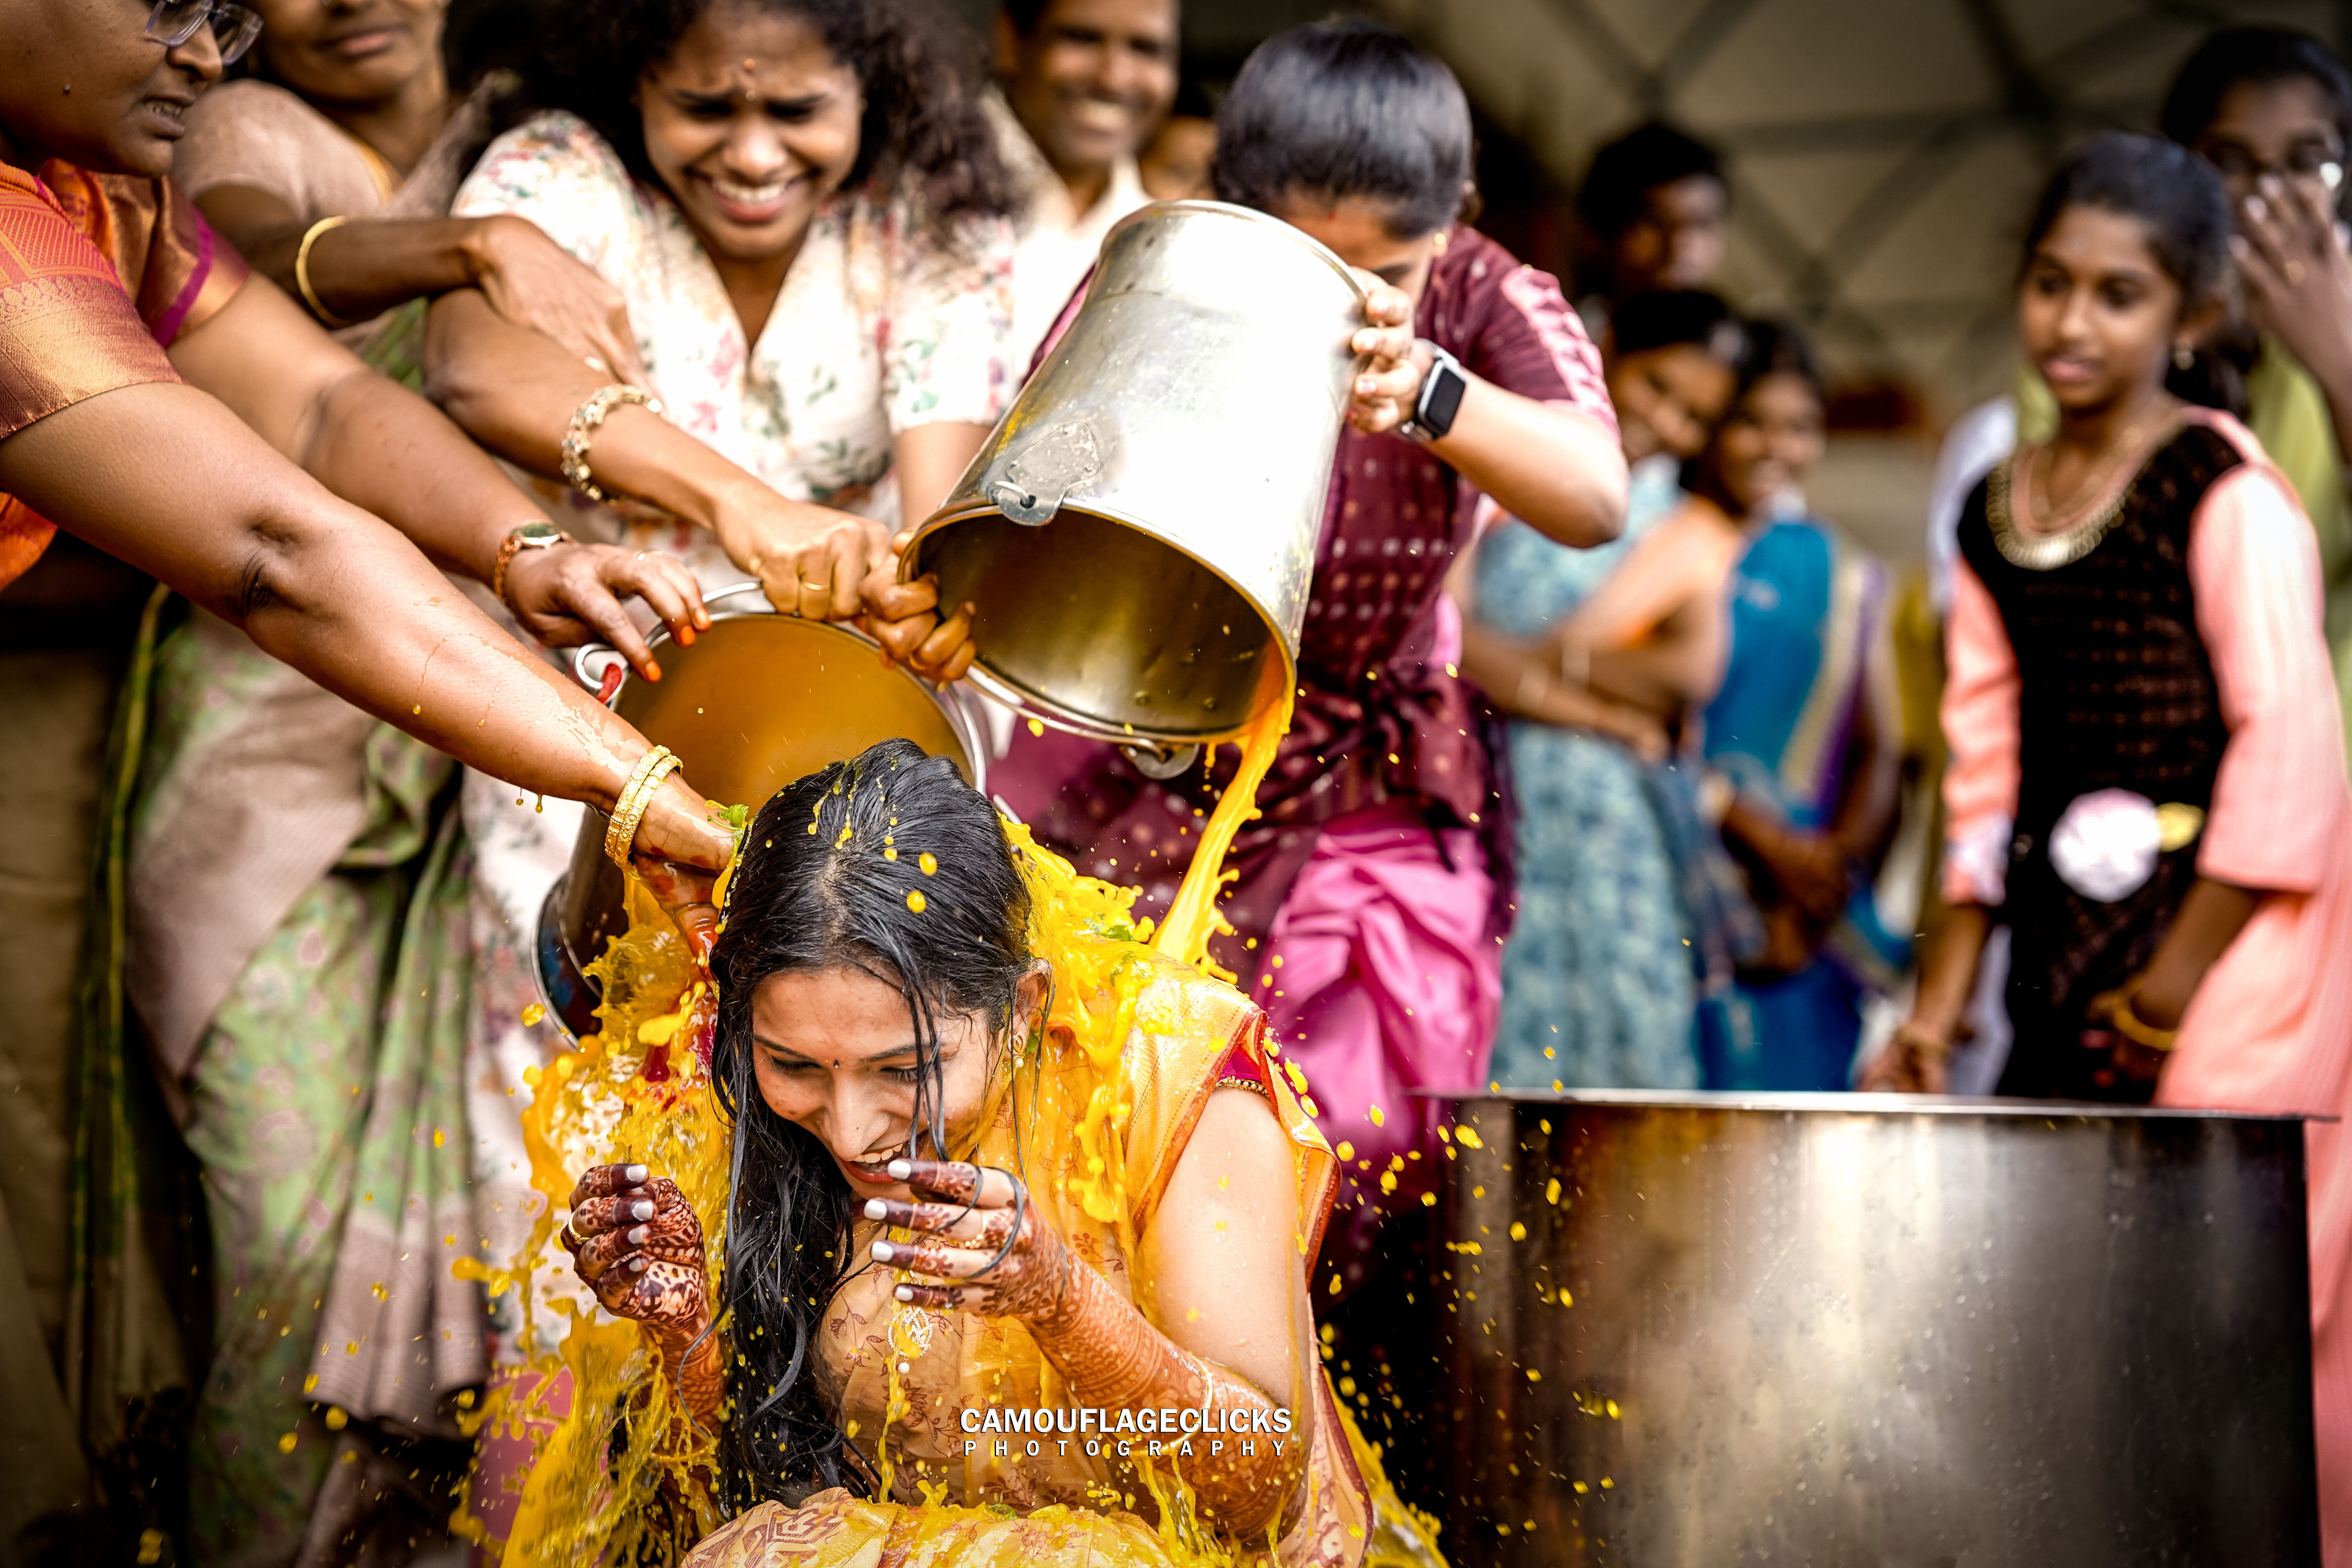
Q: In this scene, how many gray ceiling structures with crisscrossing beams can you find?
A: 1